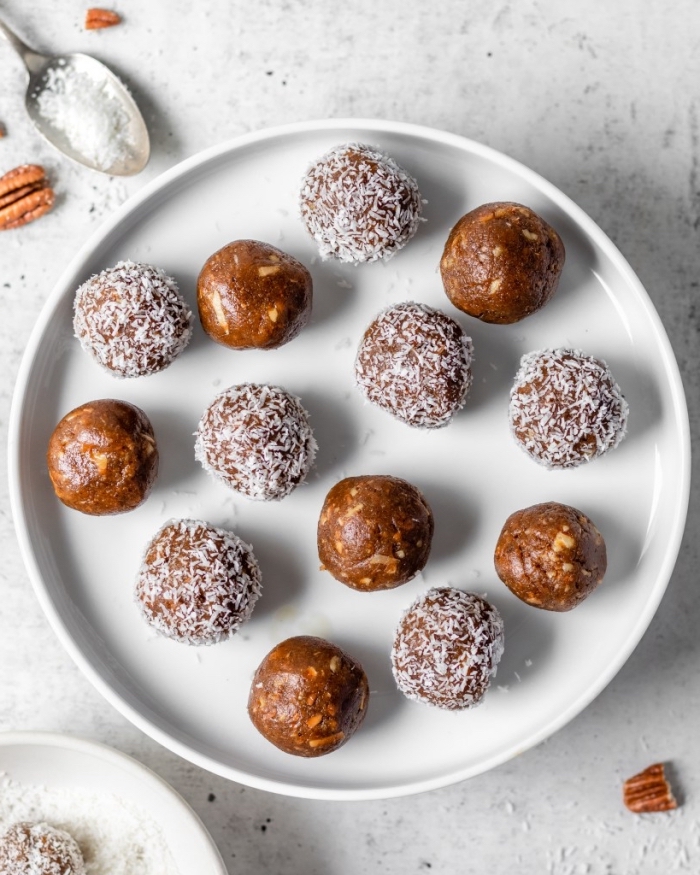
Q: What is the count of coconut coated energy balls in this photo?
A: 8